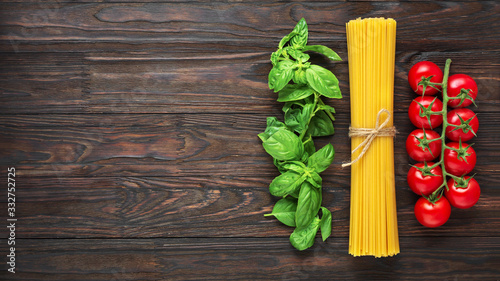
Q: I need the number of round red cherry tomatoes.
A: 9